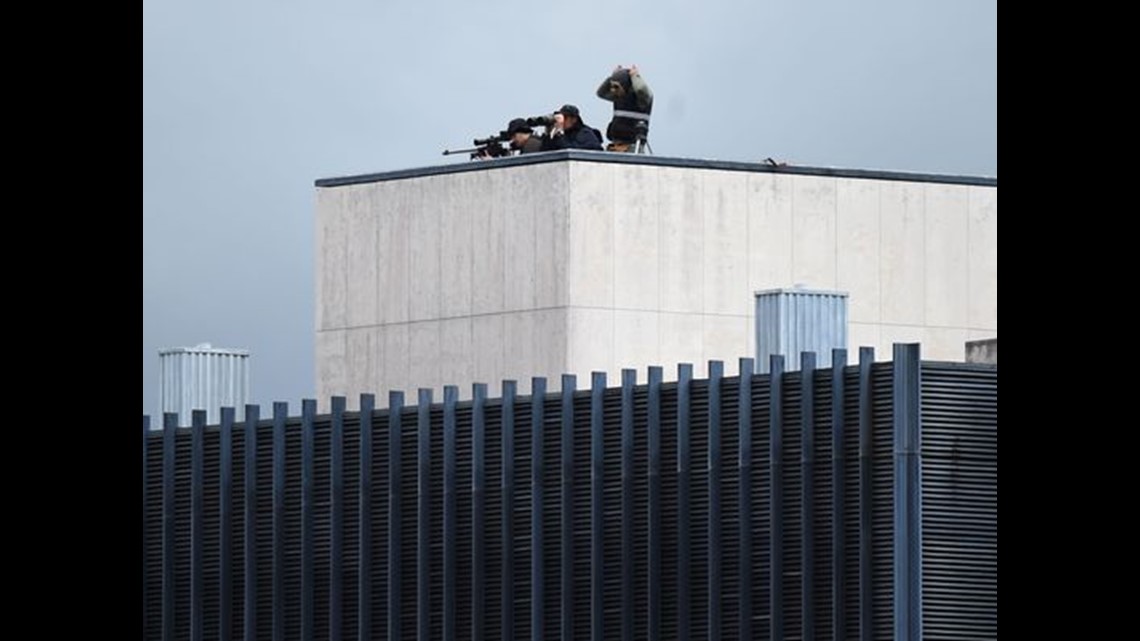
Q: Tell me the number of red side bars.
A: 0